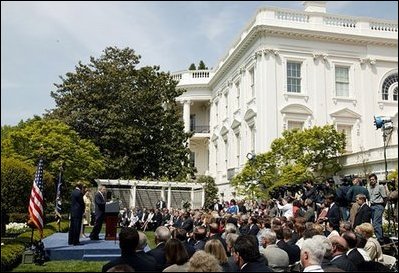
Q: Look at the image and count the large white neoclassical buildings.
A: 1